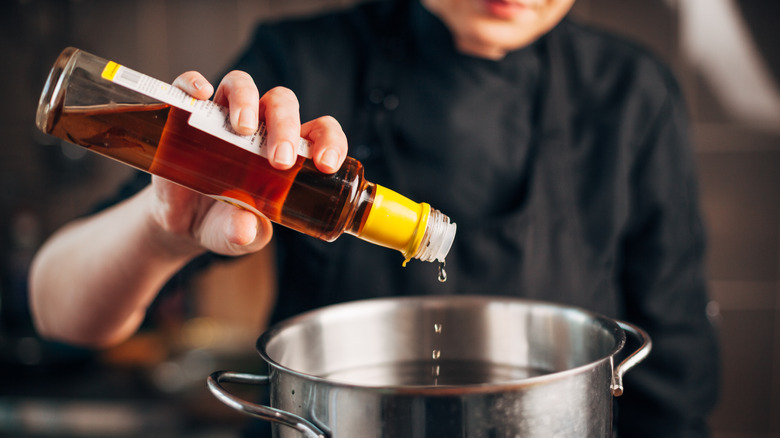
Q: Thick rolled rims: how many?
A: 1